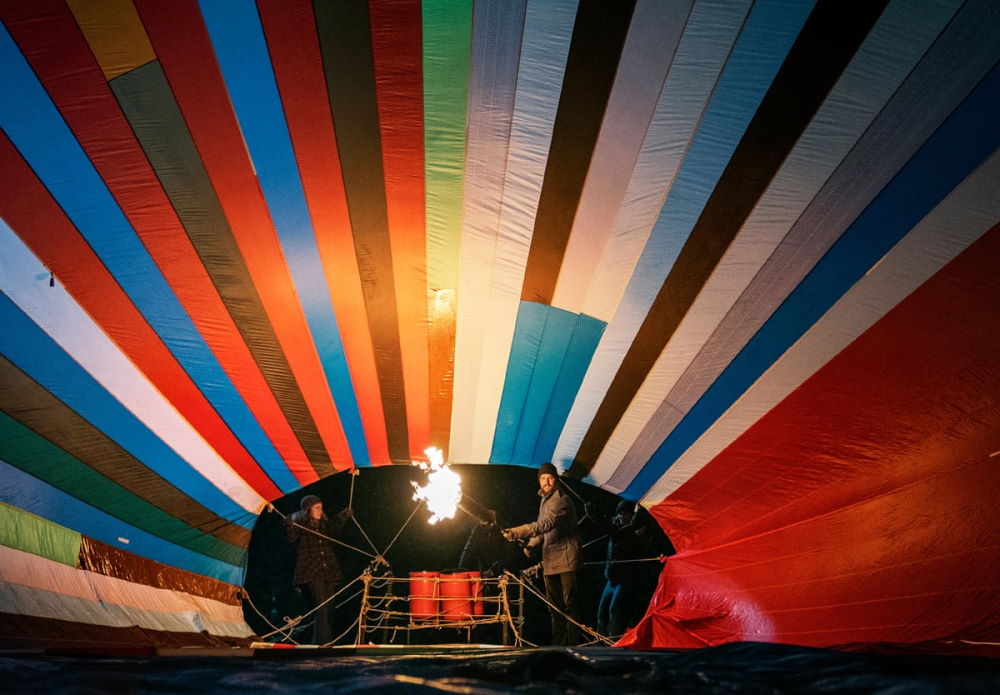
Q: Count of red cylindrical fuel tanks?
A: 3